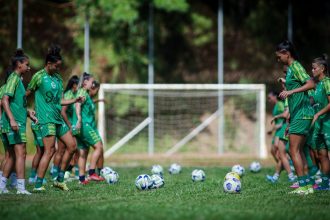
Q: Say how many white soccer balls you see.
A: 10